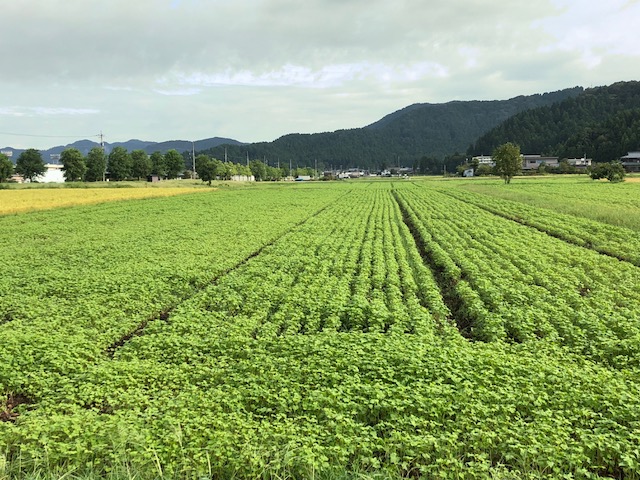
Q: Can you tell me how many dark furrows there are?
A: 3